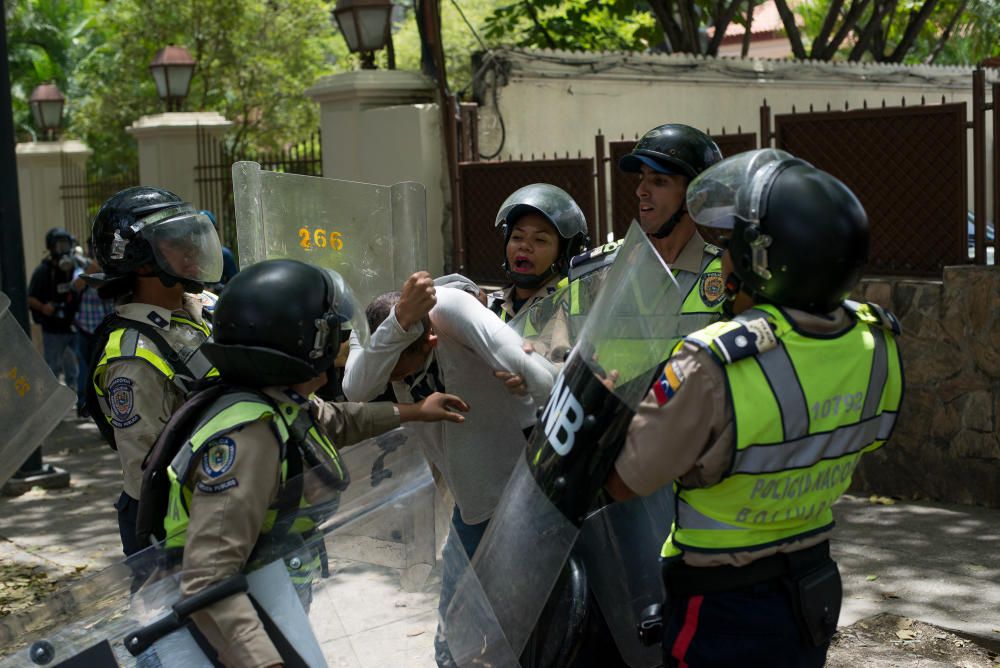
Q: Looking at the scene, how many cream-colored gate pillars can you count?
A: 3